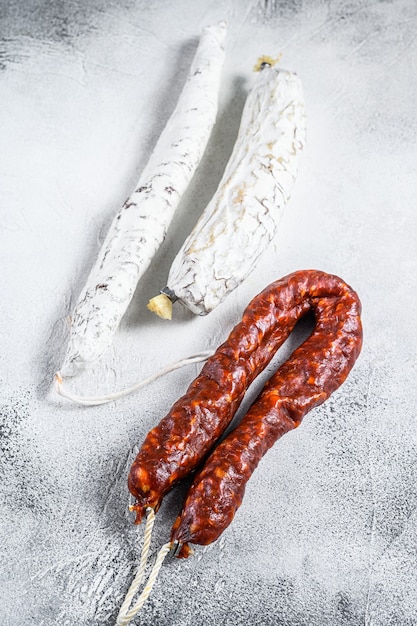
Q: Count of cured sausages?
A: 3